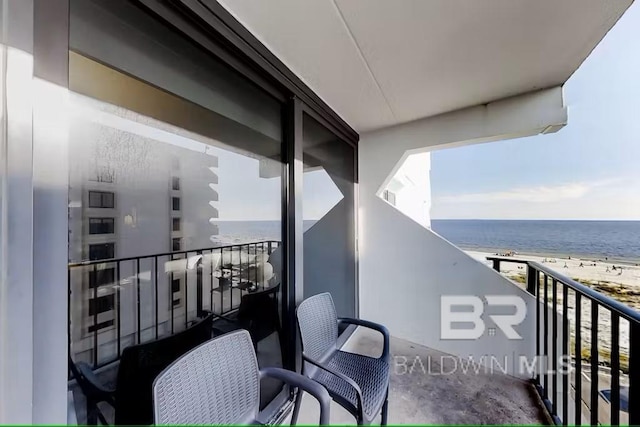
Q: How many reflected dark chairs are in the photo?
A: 2